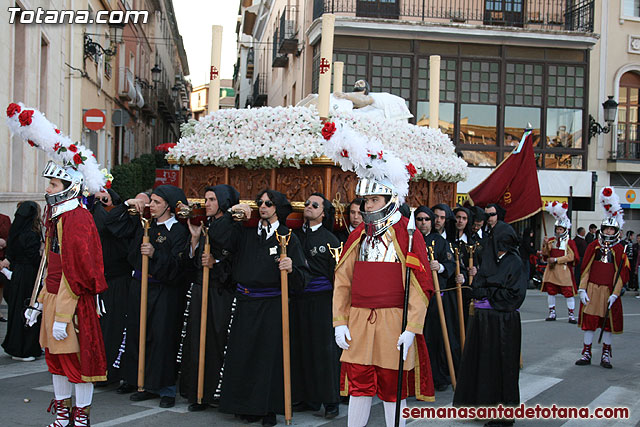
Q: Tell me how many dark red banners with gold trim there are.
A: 1